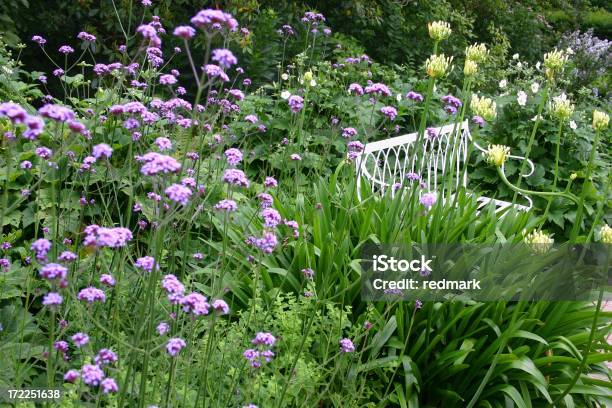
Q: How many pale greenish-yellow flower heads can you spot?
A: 11